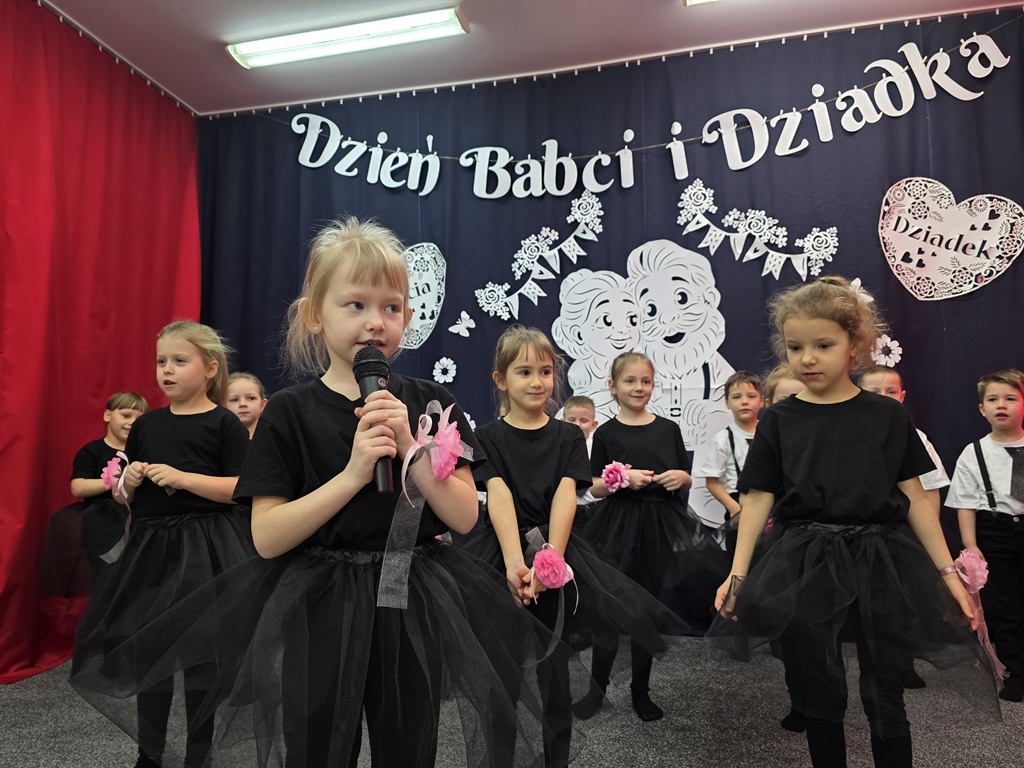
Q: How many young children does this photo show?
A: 12